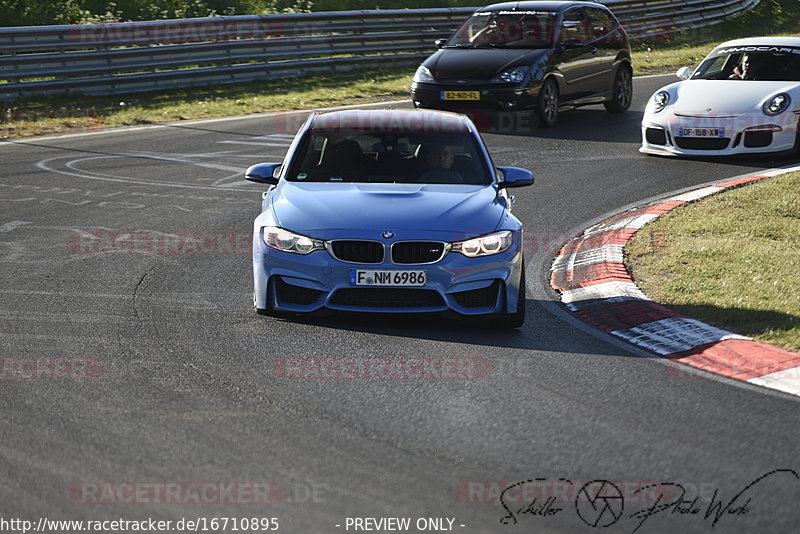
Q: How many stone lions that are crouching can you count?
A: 0